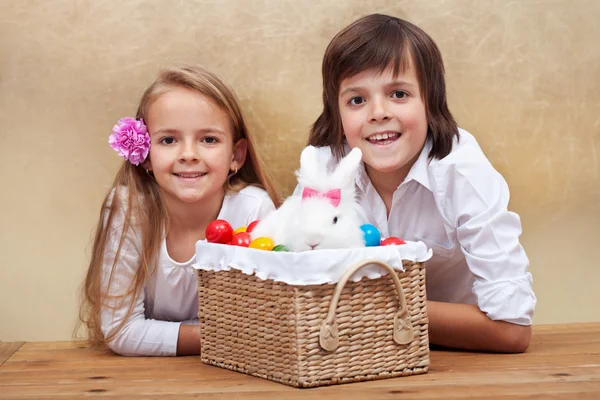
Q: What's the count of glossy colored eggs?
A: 8